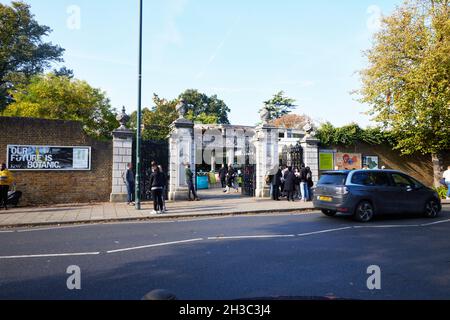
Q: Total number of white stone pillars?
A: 4